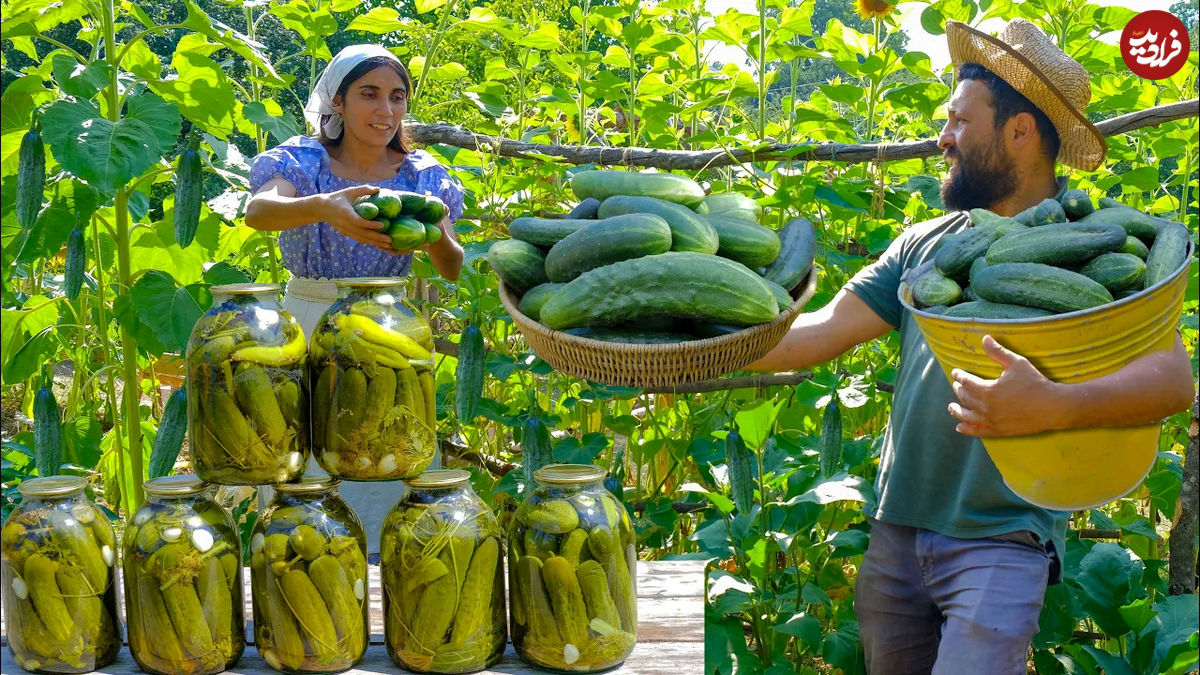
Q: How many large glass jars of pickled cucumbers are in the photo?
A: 7